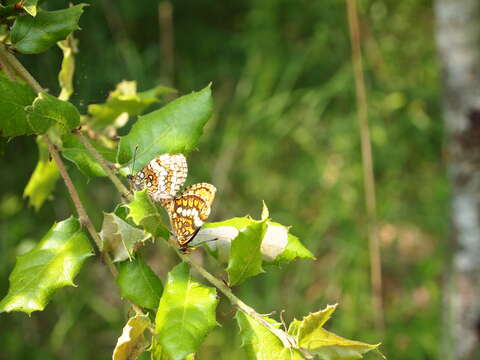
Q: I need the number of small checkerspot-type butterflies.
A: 2